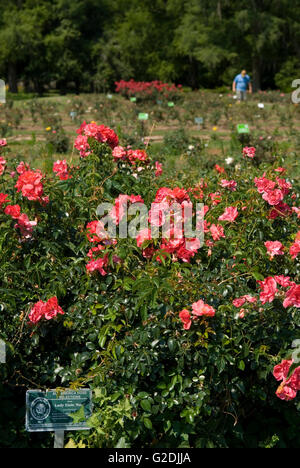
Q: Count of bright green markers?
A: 4